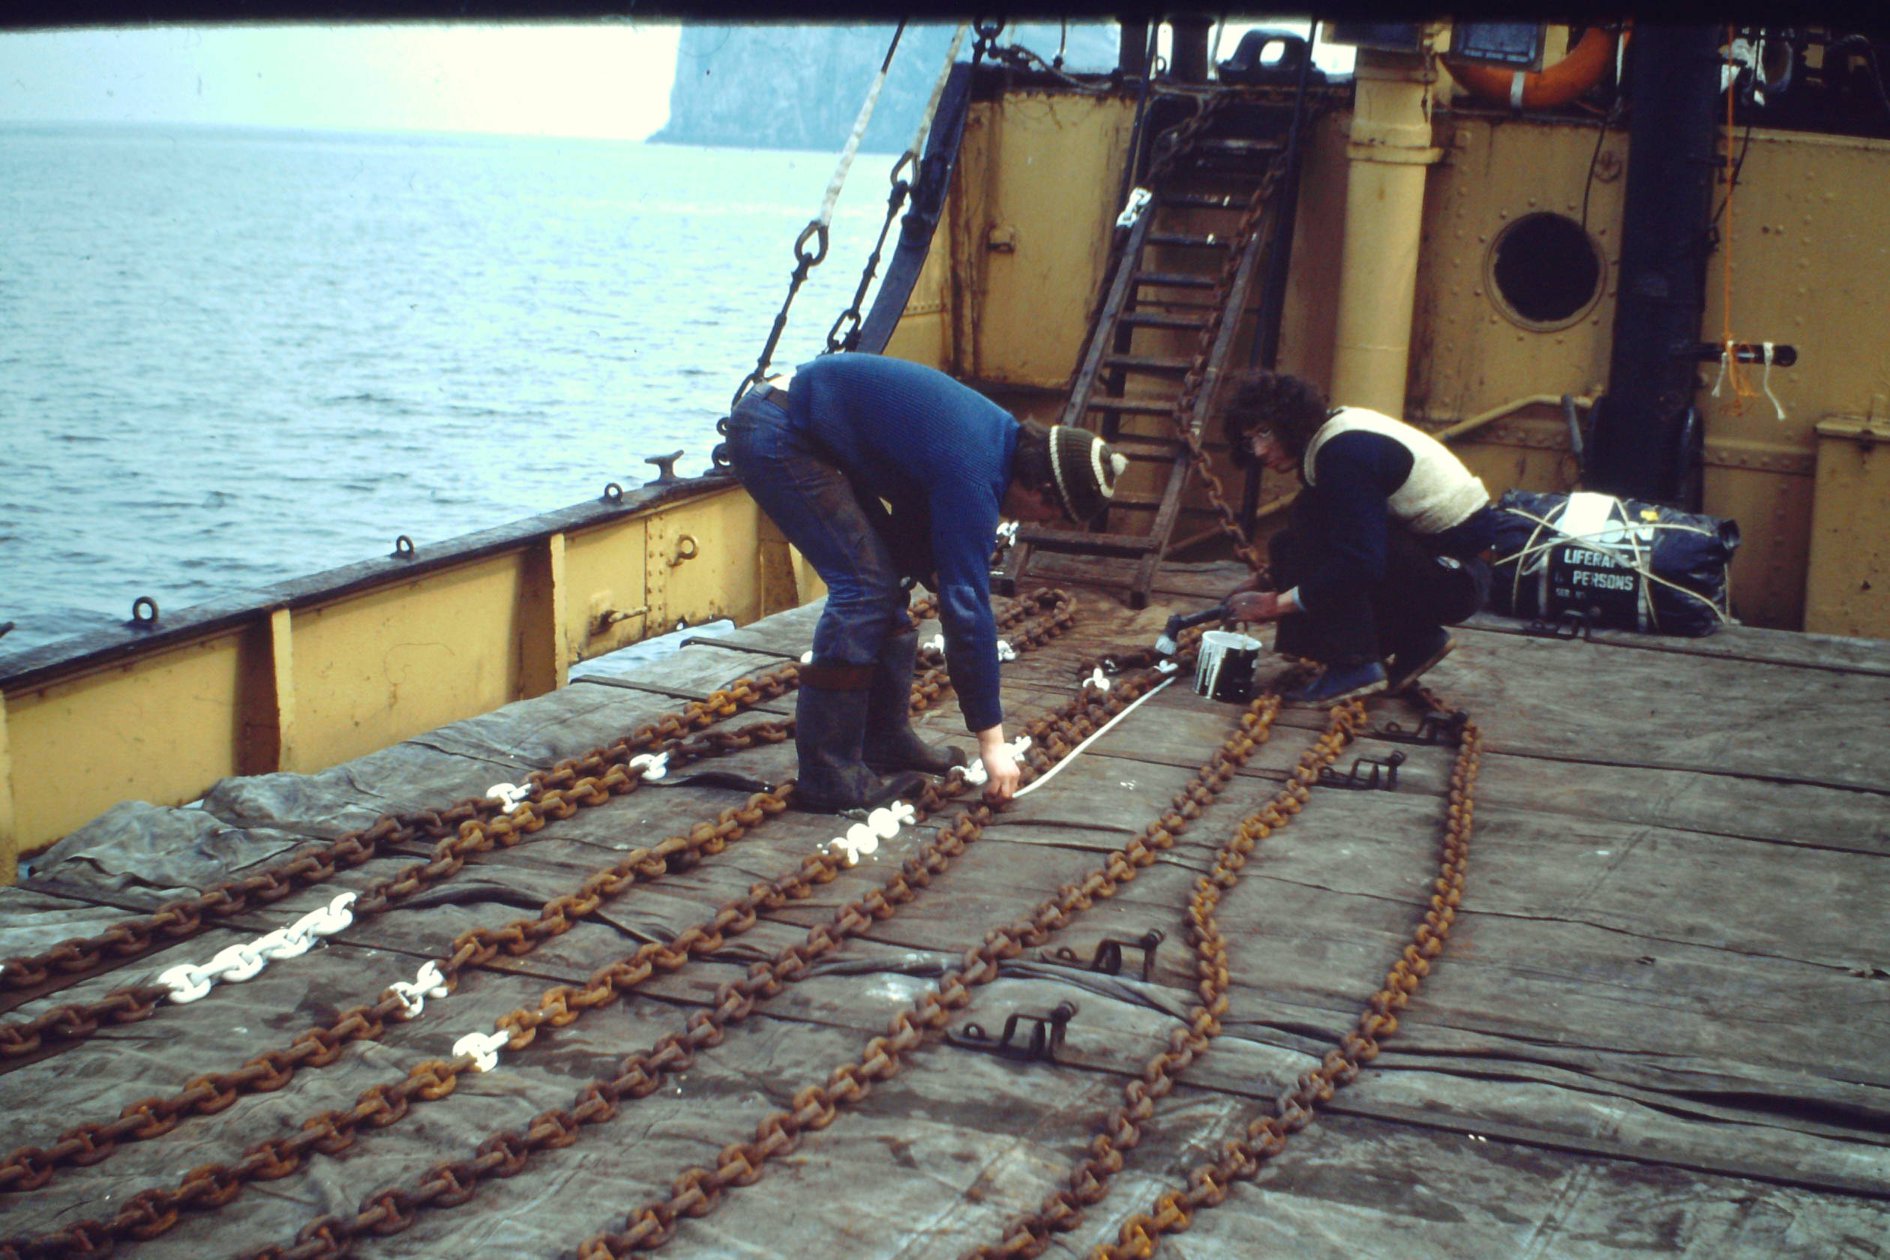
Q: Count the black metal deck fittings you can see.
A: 5